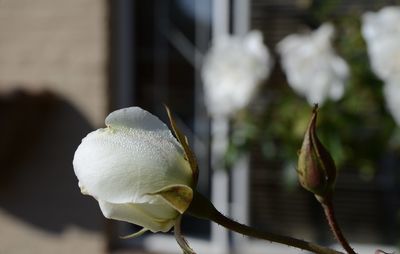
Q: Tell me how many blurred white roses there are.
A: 3